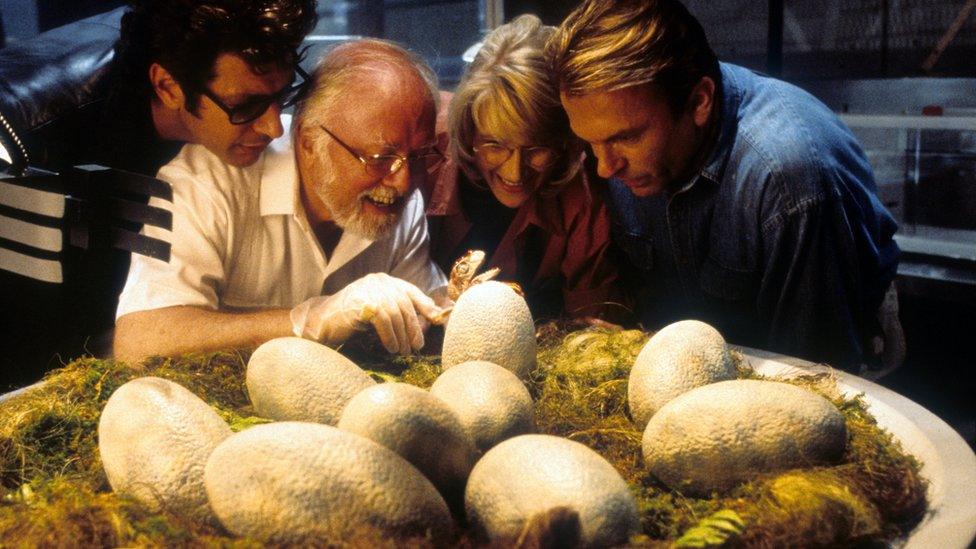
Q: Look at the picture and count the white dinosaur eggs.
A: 9